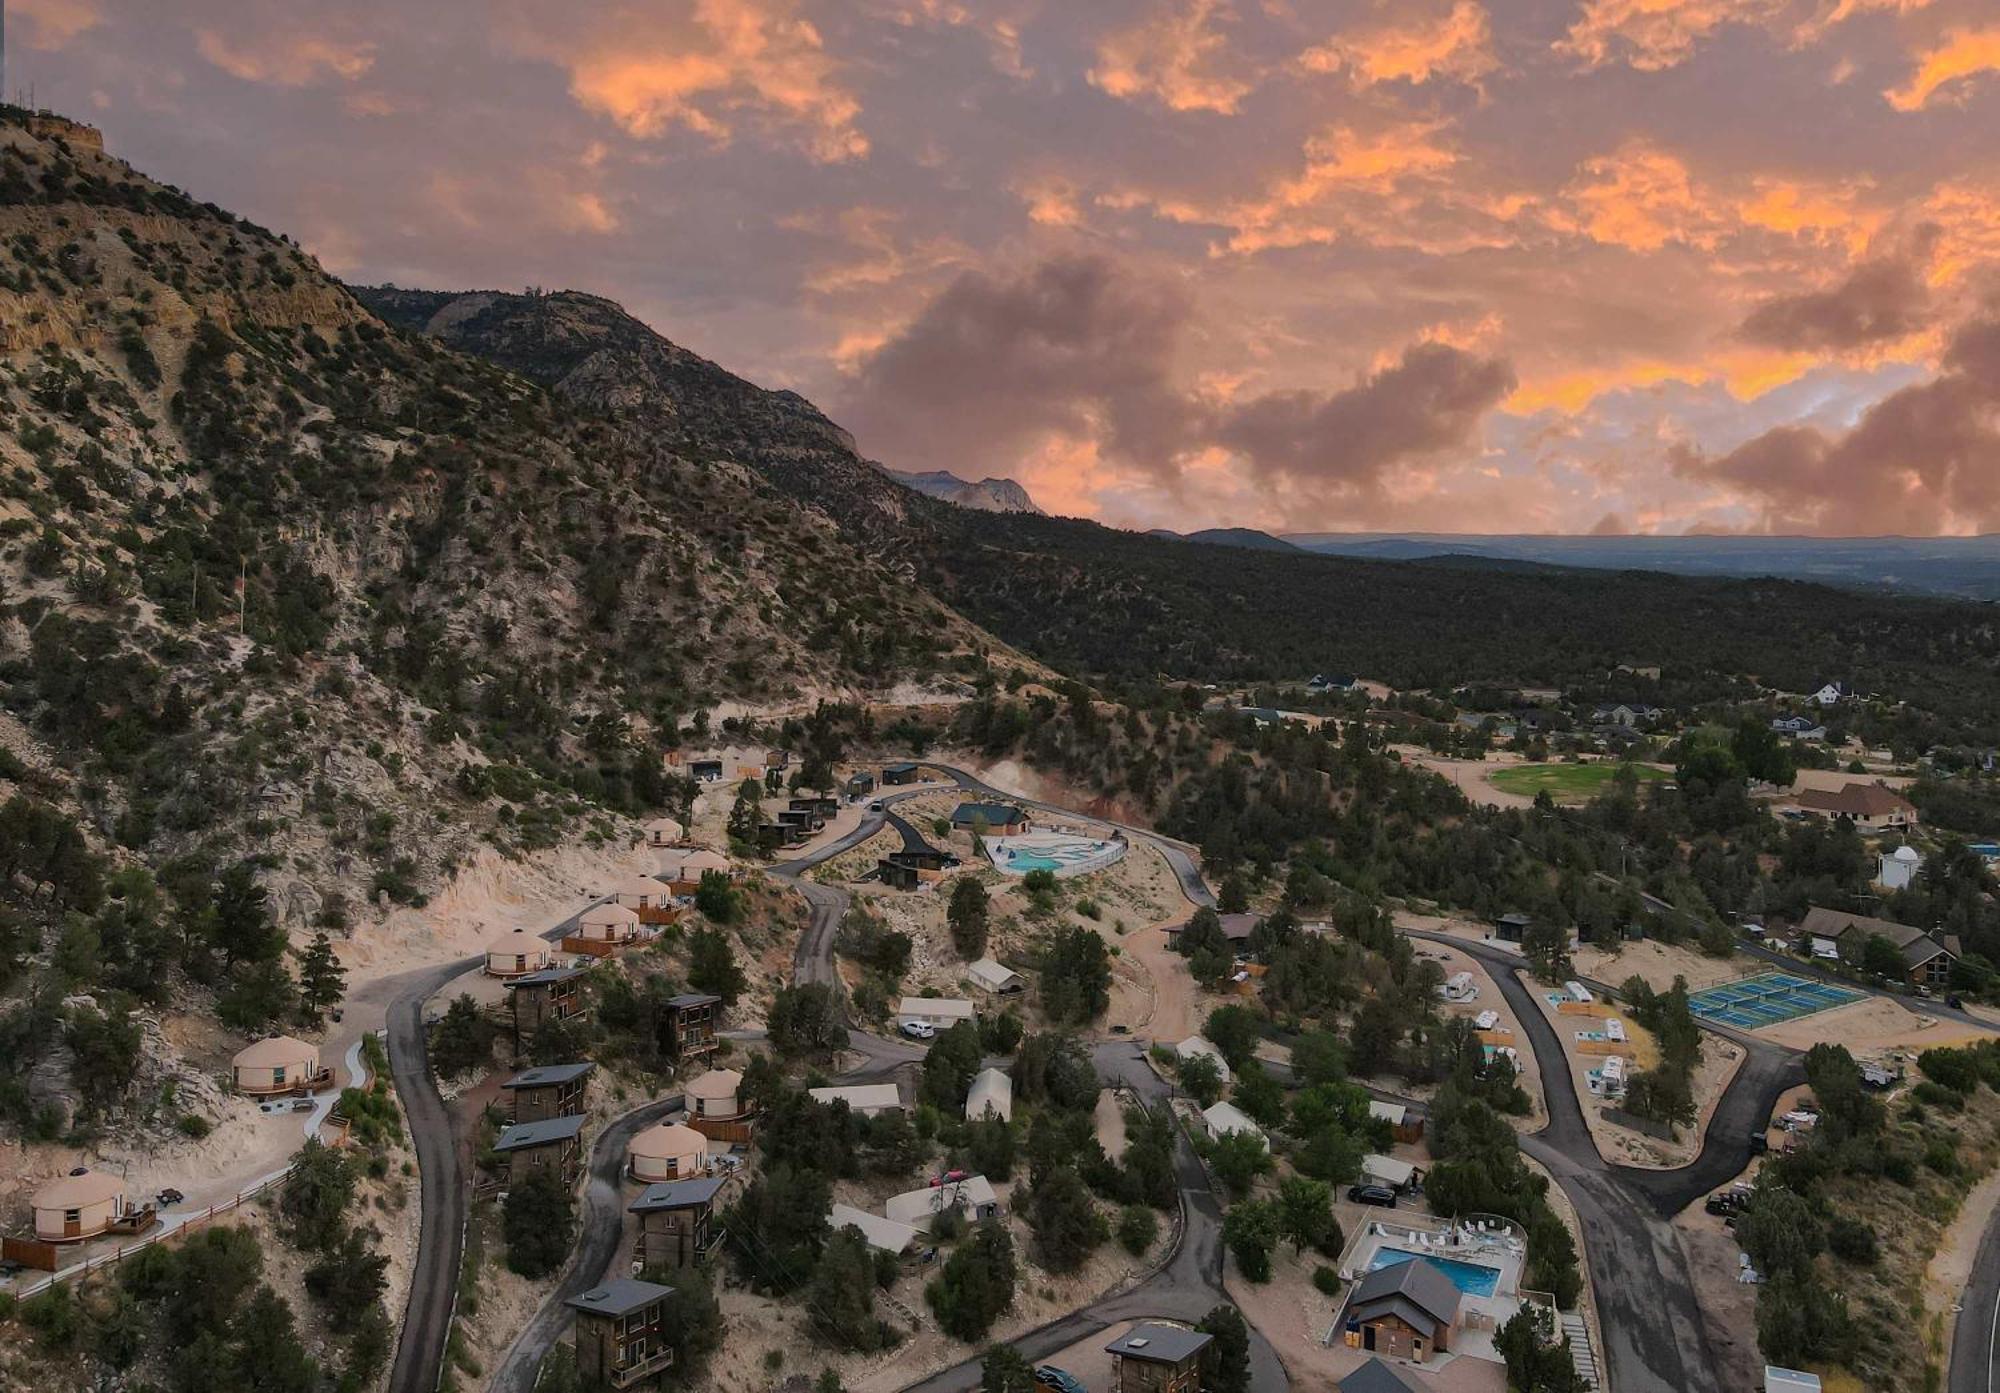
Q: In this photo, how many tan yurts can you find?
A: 9